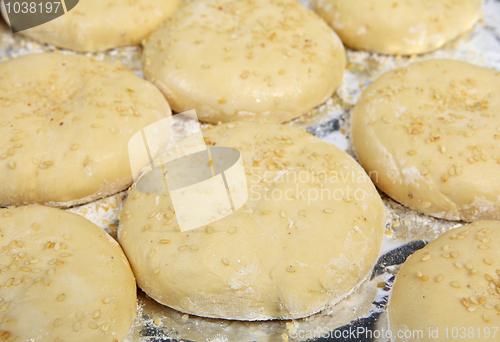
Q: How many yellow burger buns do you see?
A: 8